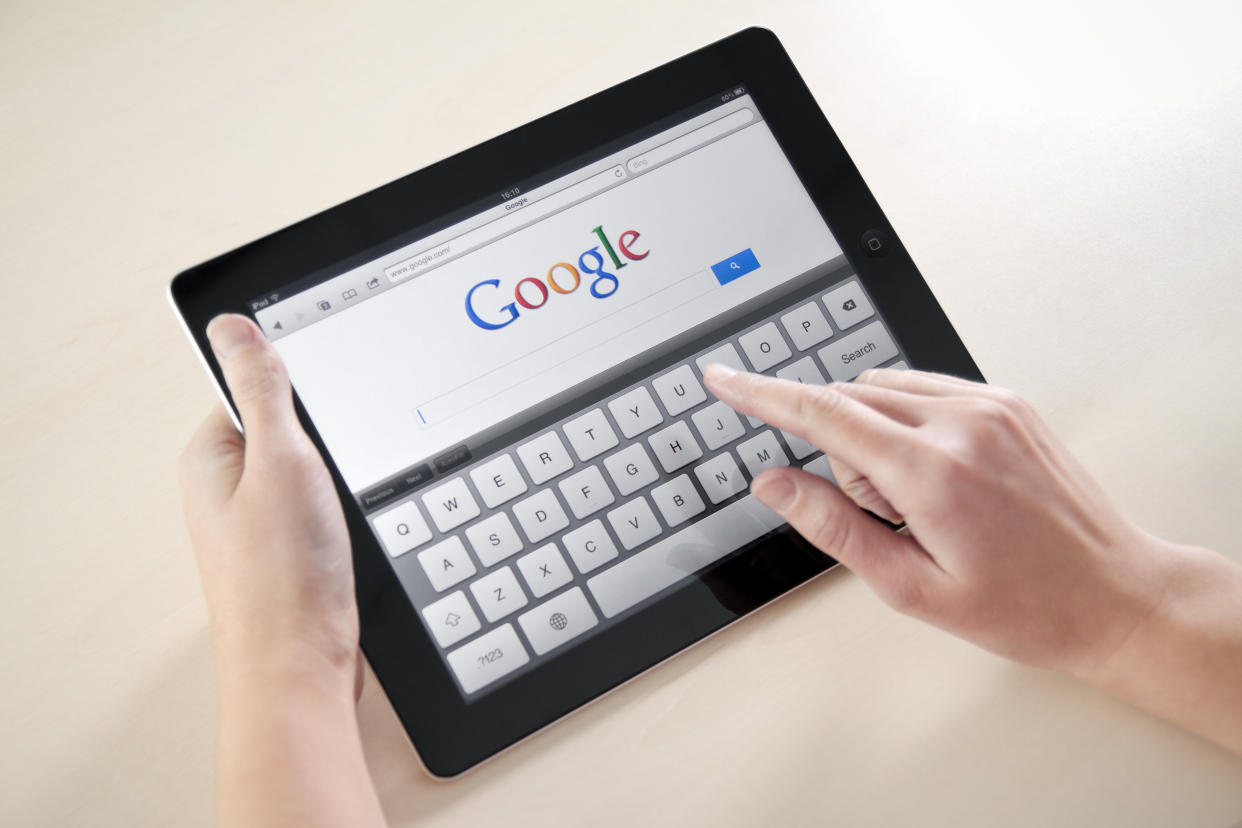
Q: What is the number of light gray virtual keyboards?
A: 1